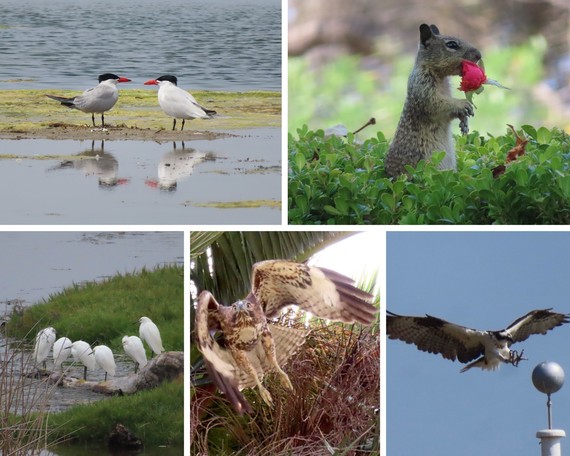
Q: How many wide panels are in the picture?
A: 2